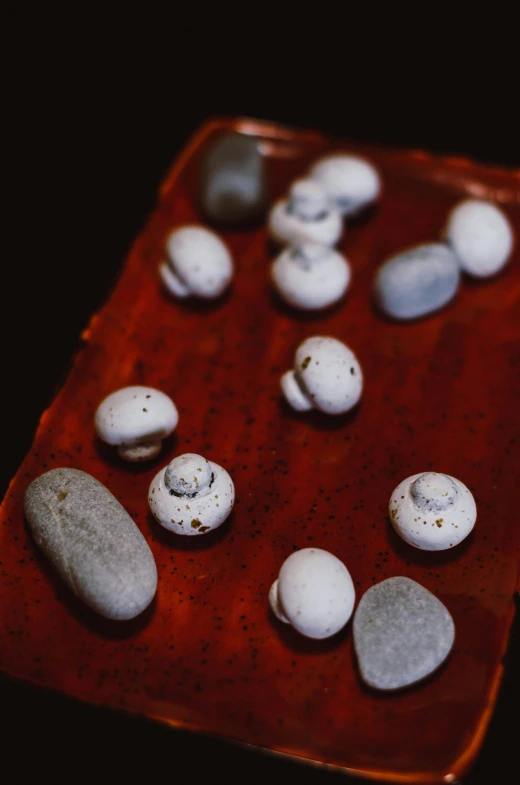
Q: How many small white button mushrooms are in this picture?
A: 10